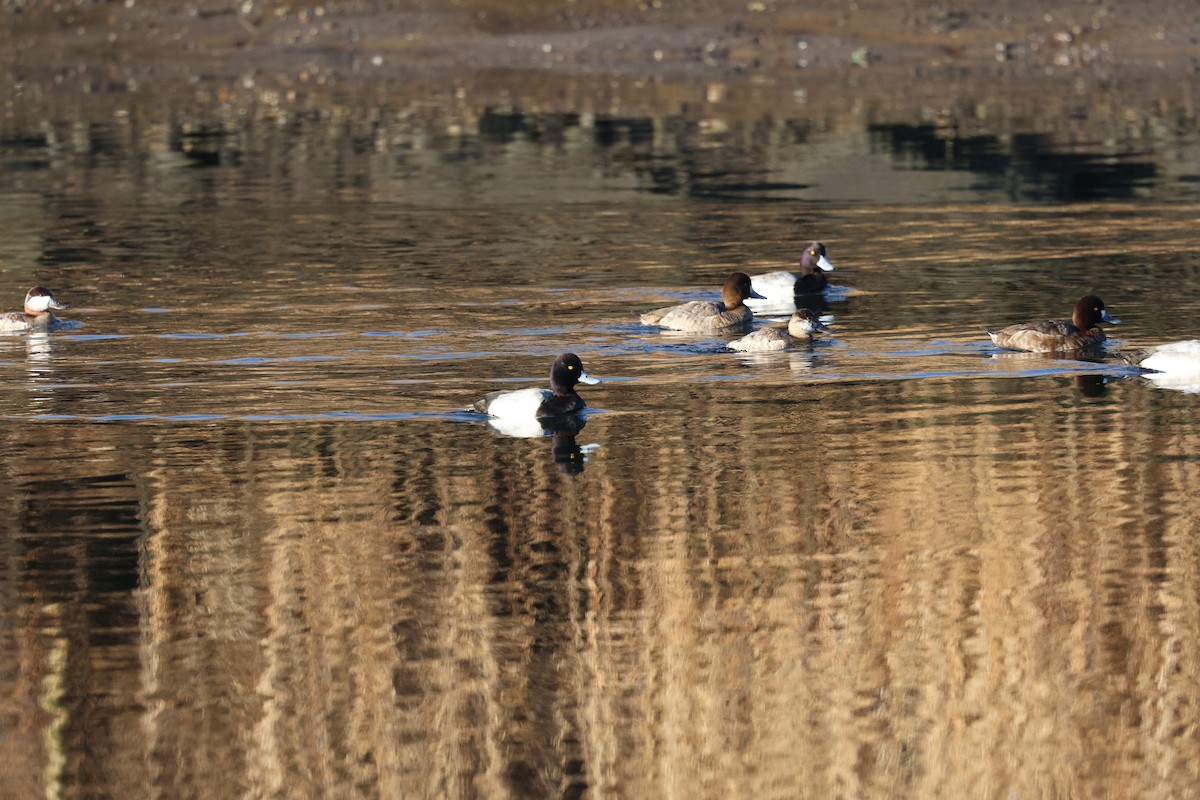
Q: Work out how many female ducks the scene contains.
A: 3